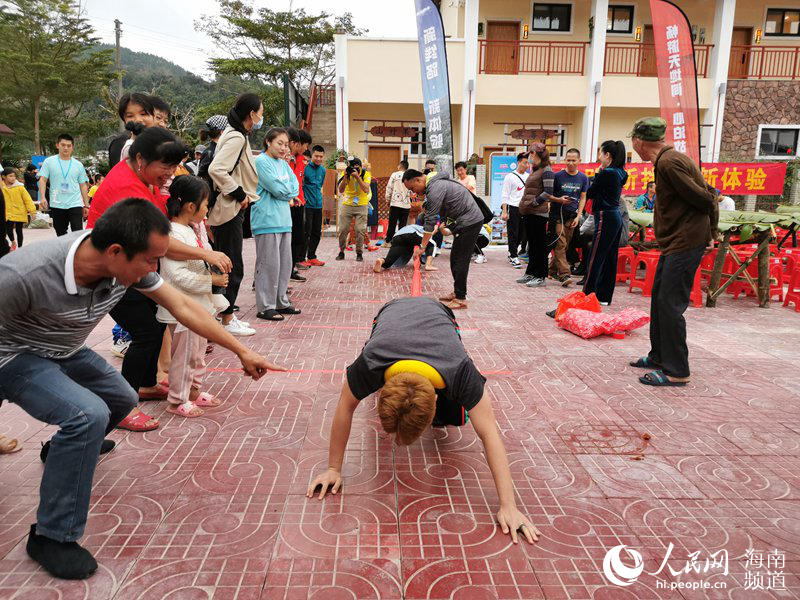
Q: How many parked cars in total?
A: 0